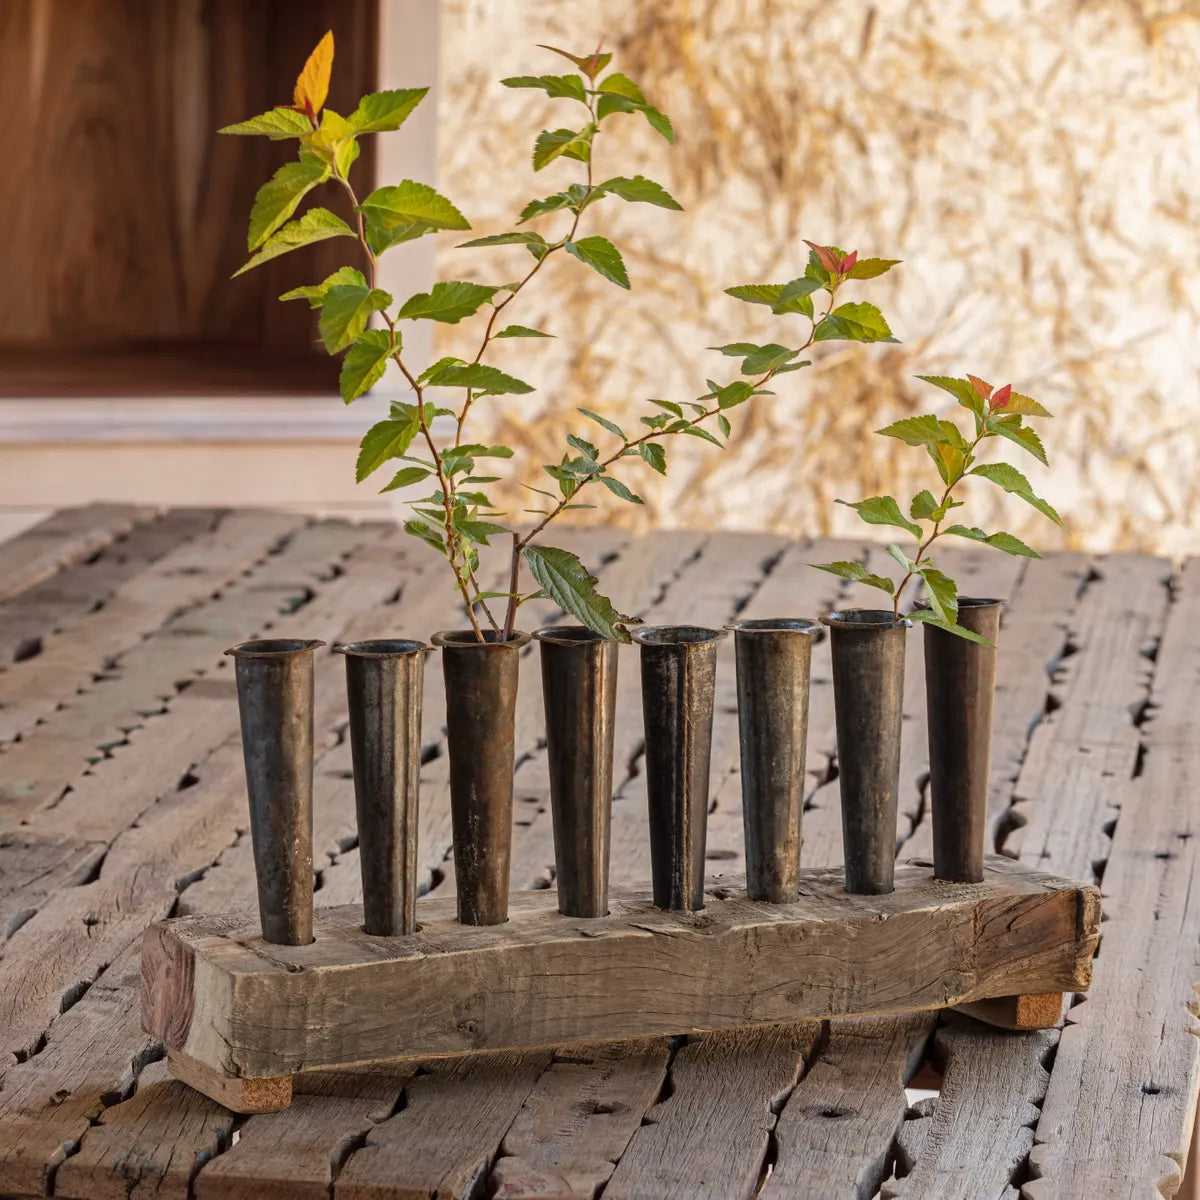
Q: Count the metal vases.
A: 8